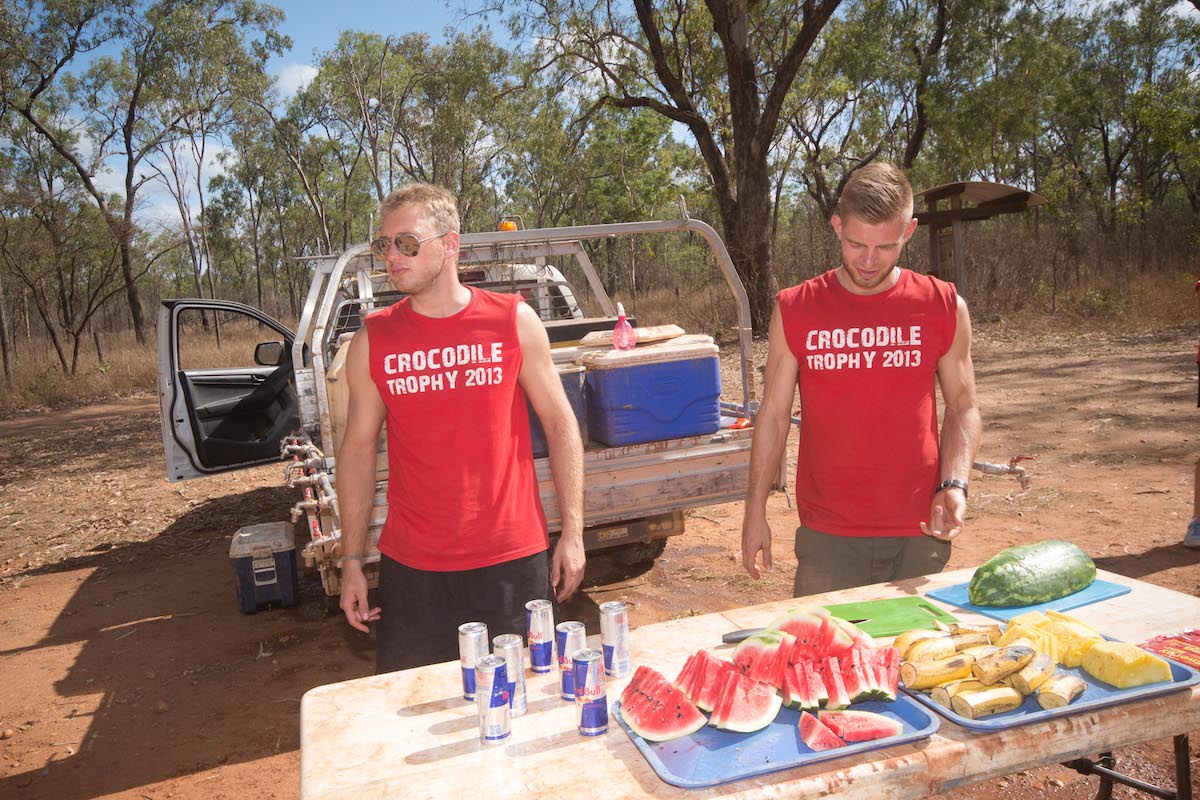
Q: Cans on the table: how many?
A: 7